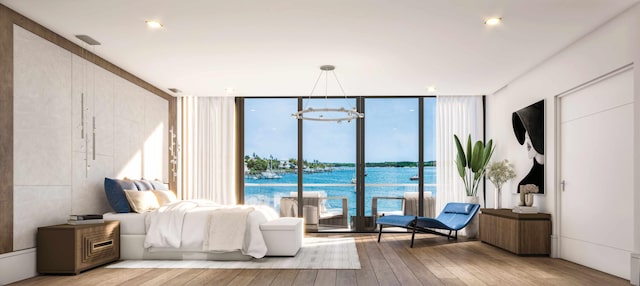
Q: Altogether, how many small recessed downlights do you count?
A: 4